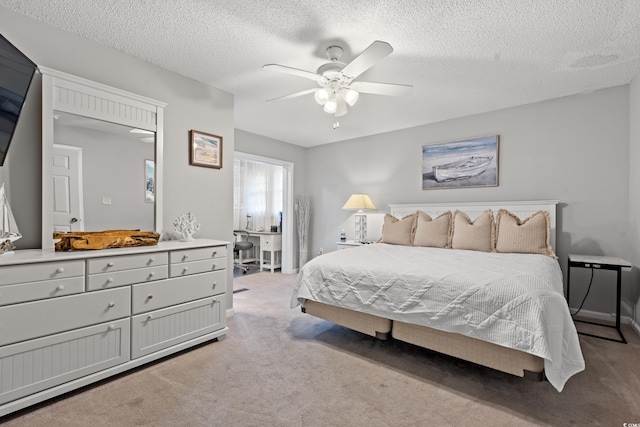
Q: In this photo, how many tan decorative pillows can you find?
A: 4